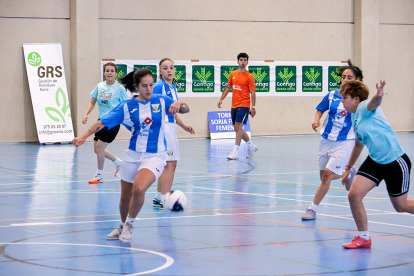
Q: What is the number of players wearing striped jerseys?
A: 3